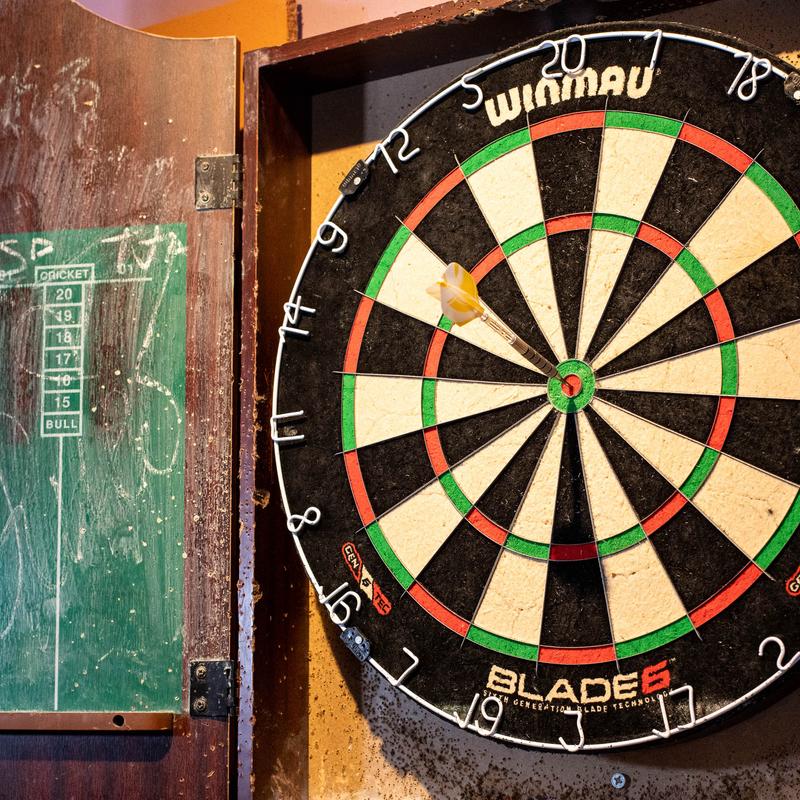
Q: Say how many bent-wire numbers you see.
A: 15